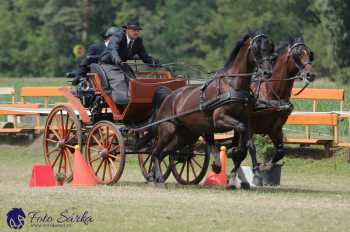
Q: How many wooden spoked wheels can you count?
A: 4